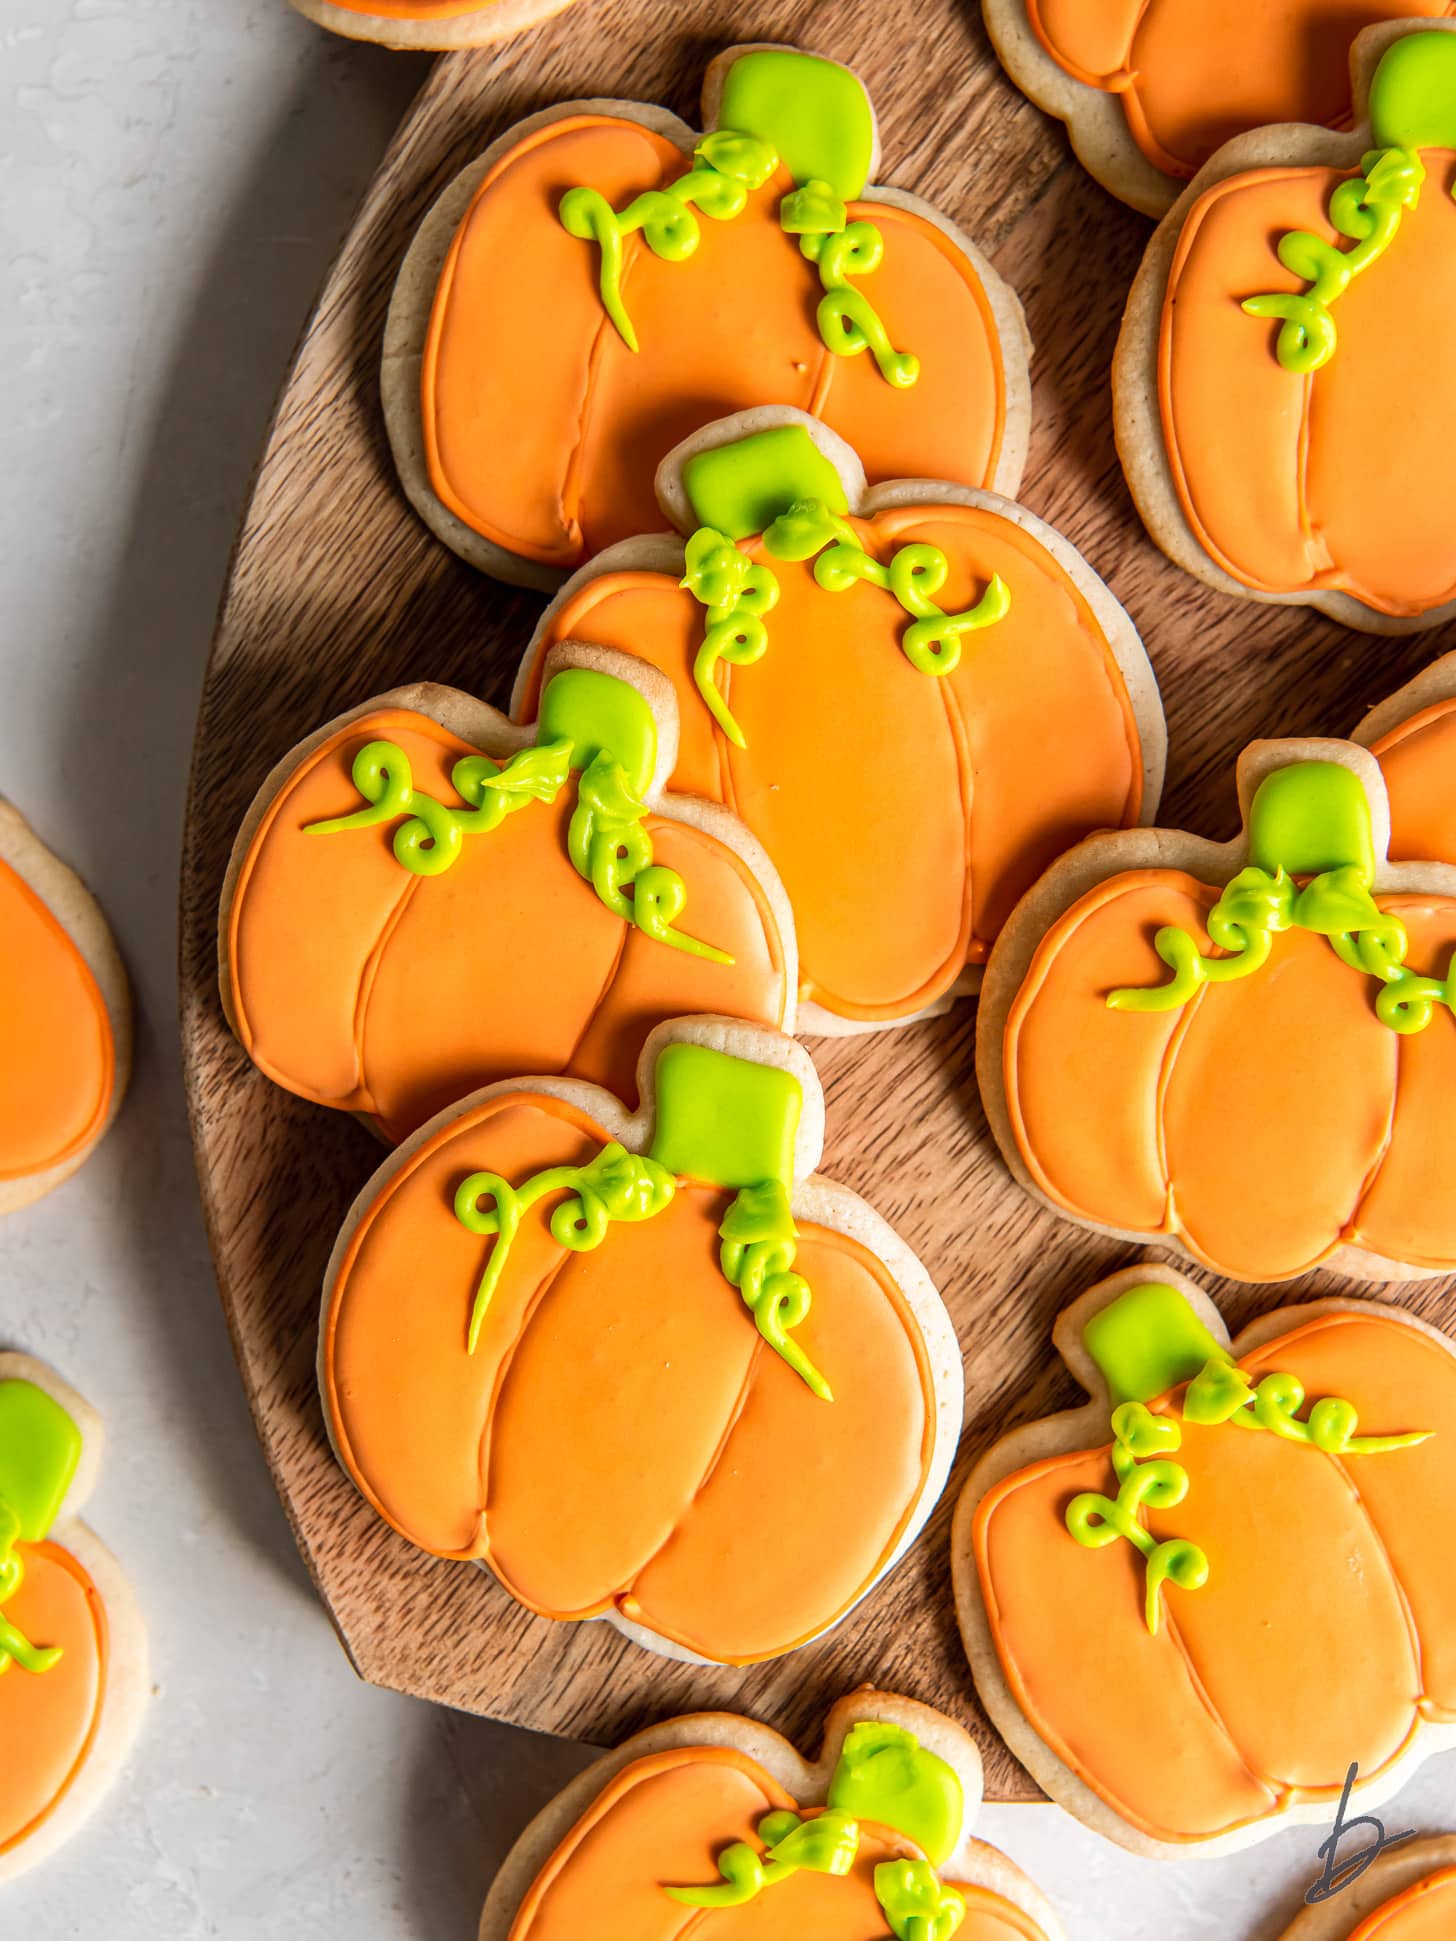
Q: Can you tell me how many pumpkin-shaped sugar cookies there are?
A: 14